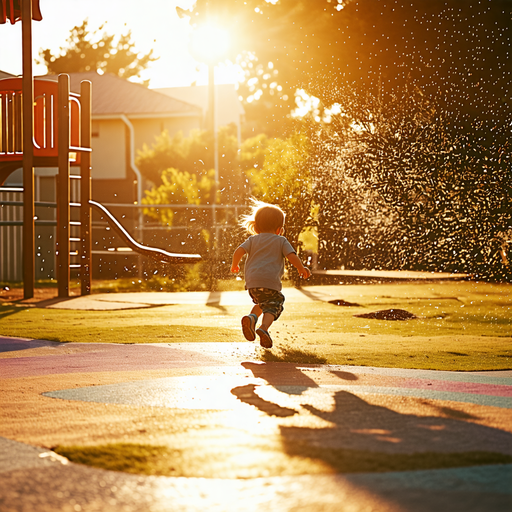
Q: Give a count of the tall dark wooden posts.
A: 3